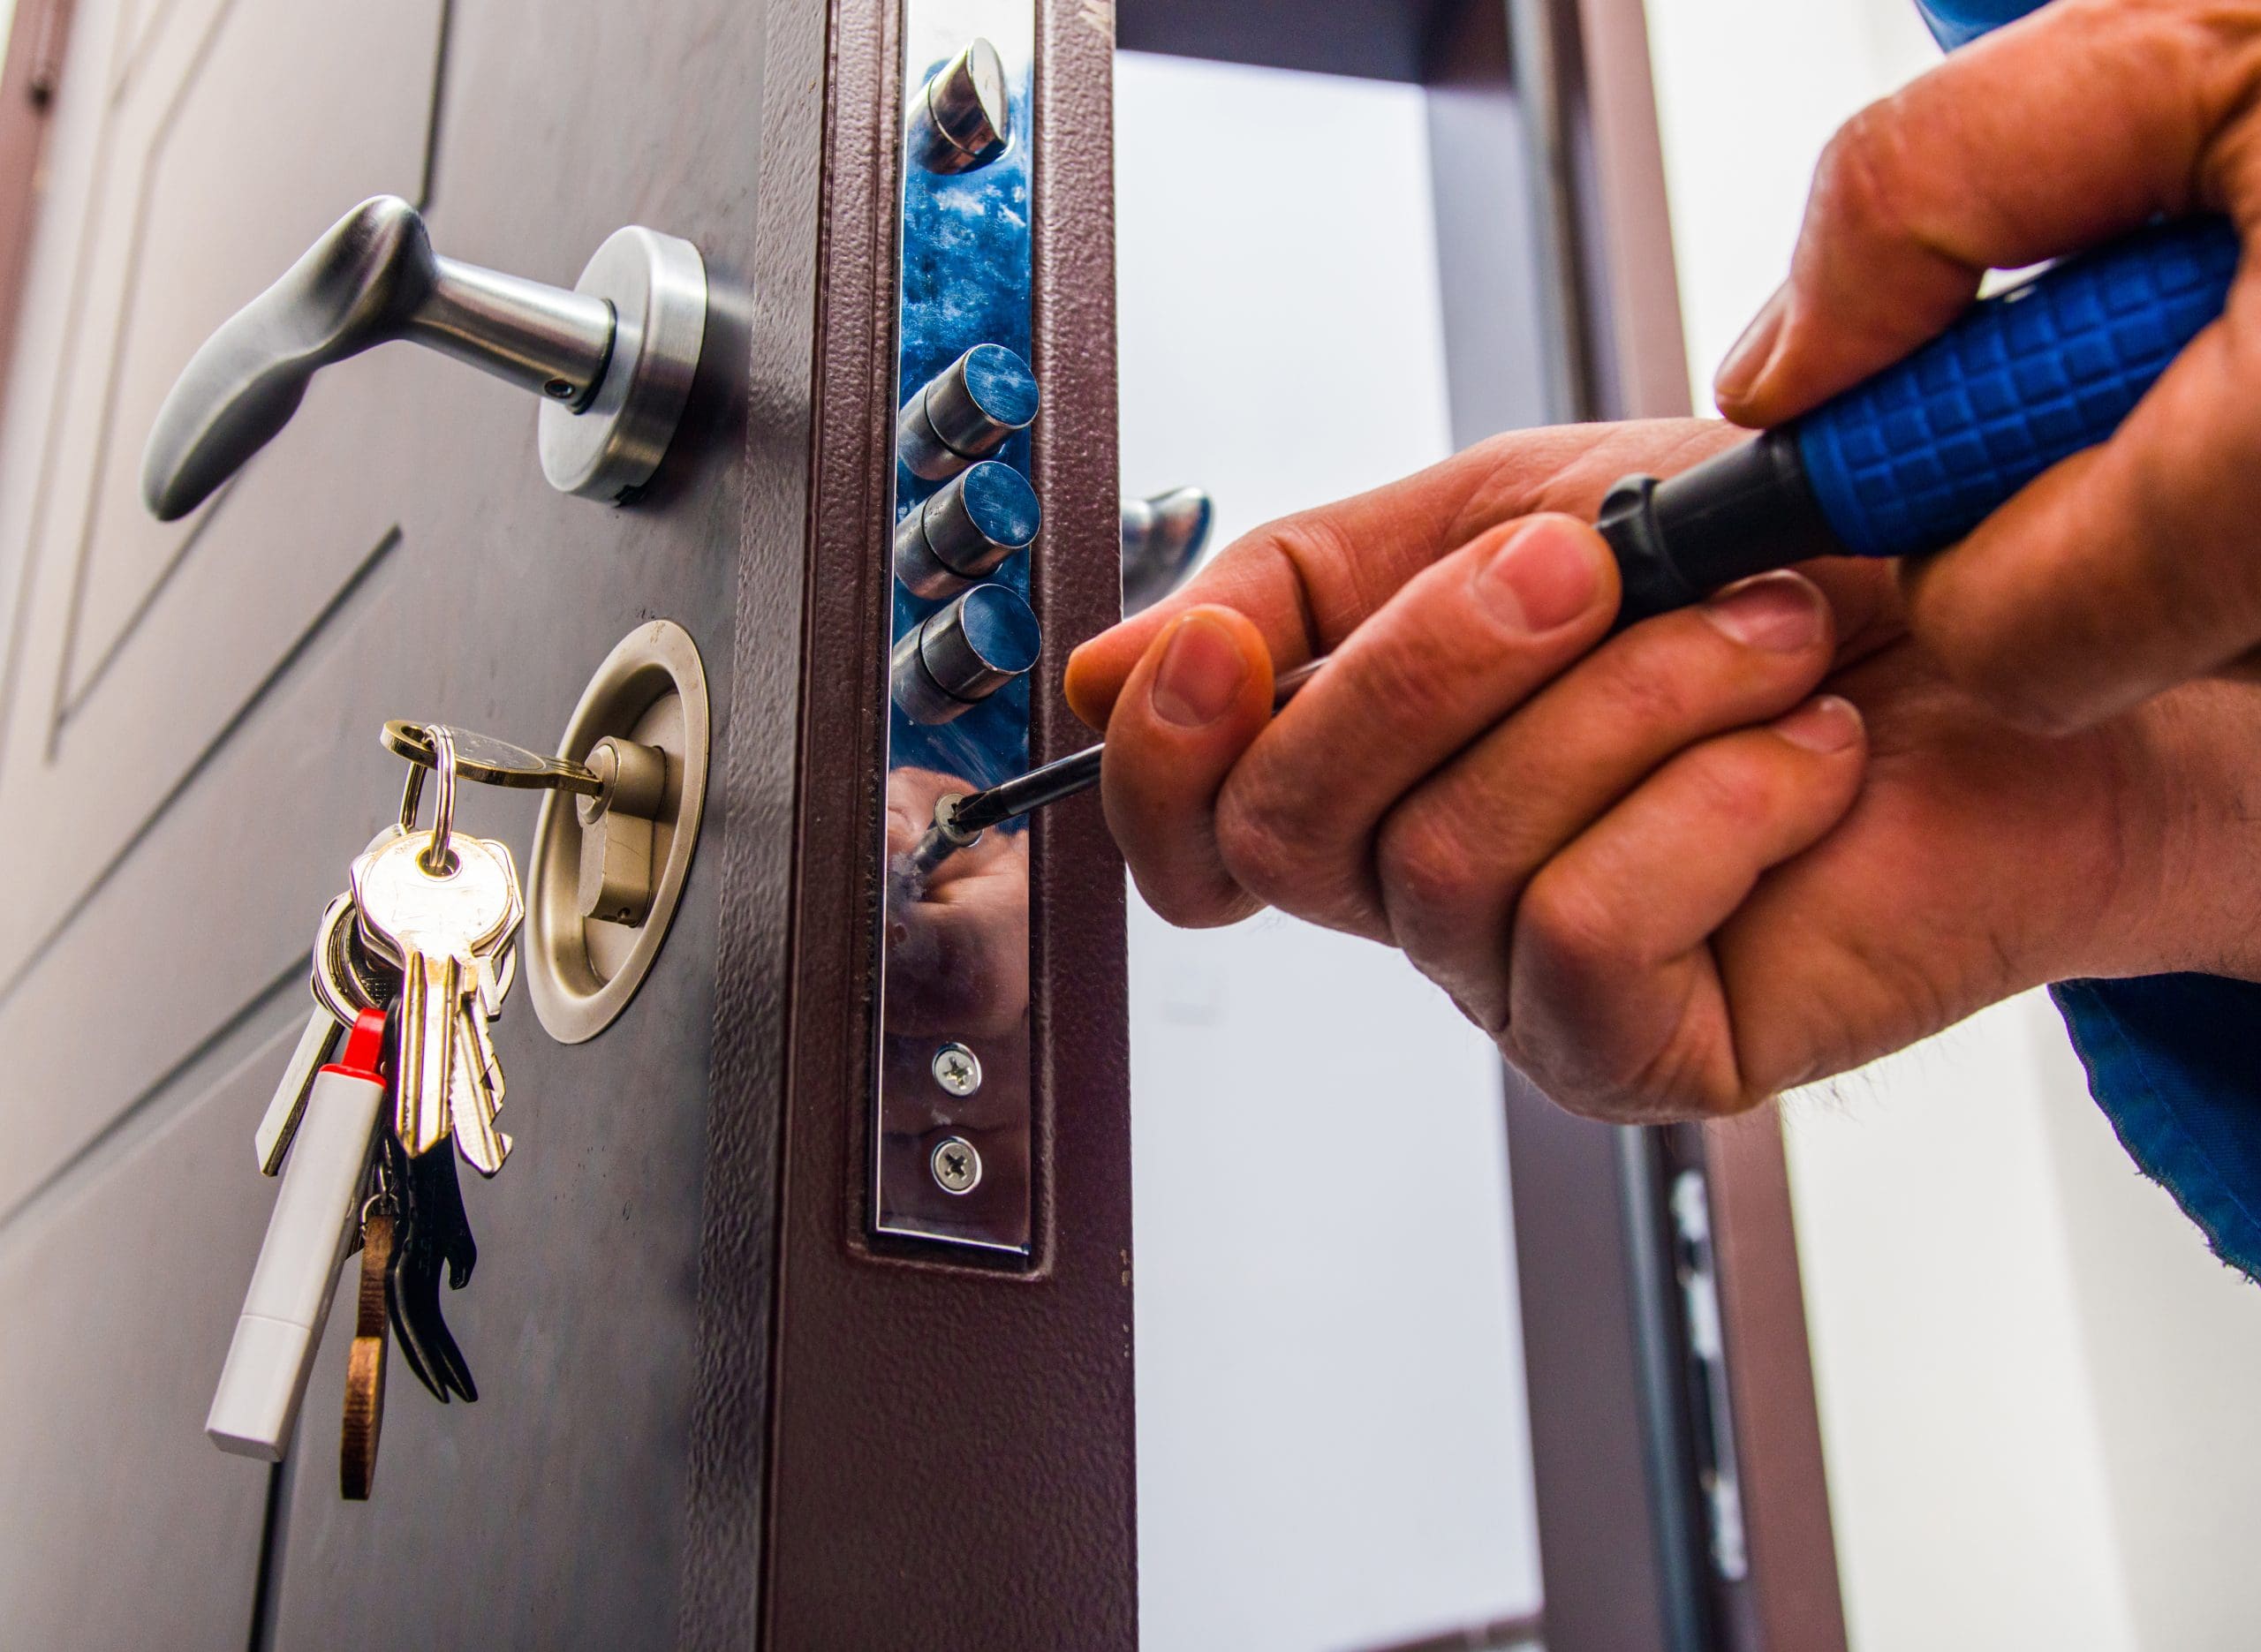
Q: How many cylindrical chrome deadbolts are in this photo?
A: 3